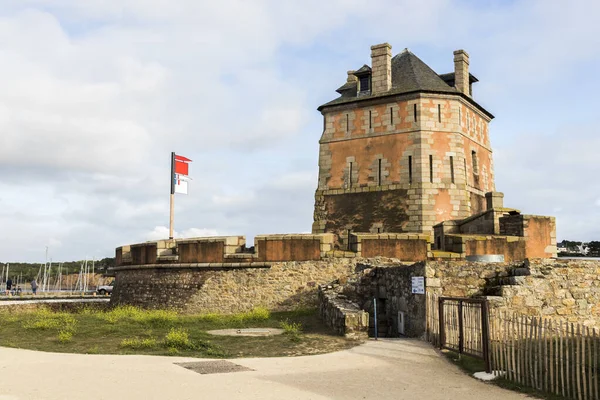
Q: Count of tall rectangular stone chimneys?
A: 2